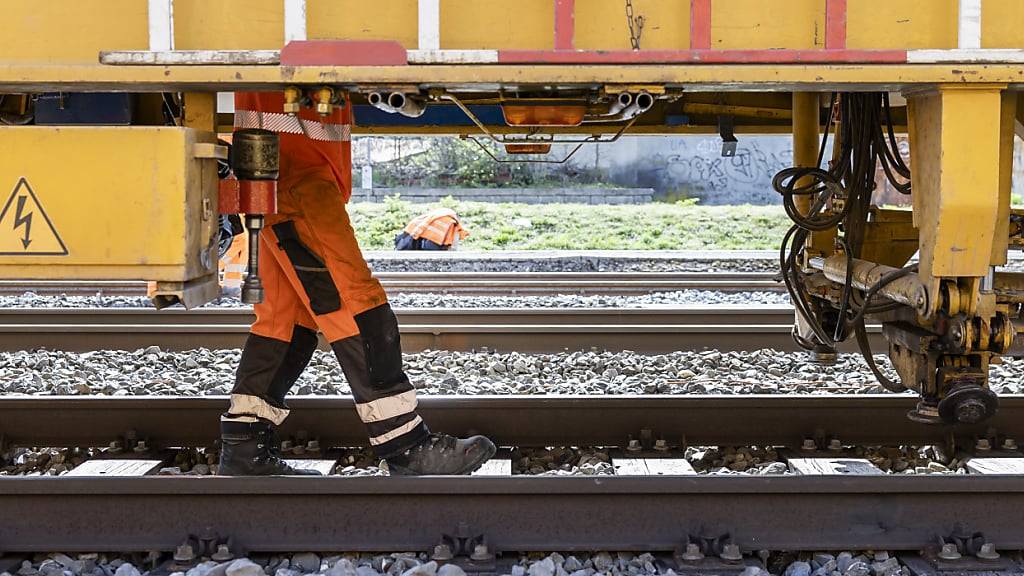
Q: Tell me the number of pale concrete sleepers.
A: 6